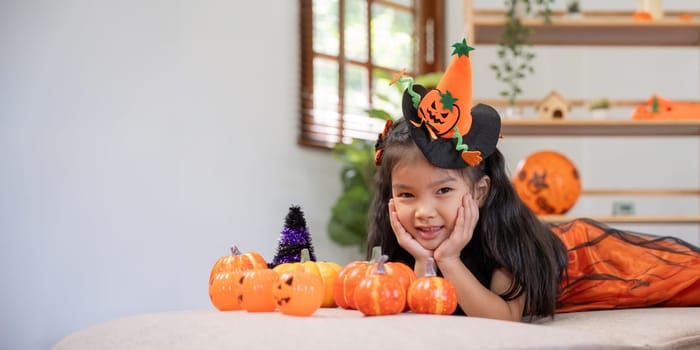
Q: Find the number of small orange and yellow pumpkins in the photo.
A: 8